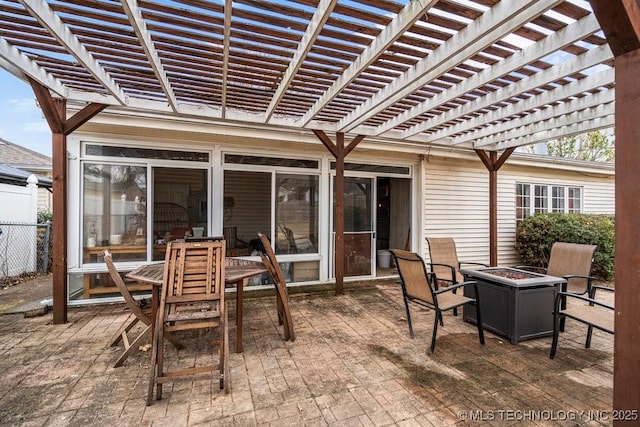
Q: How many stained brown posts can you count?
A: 4